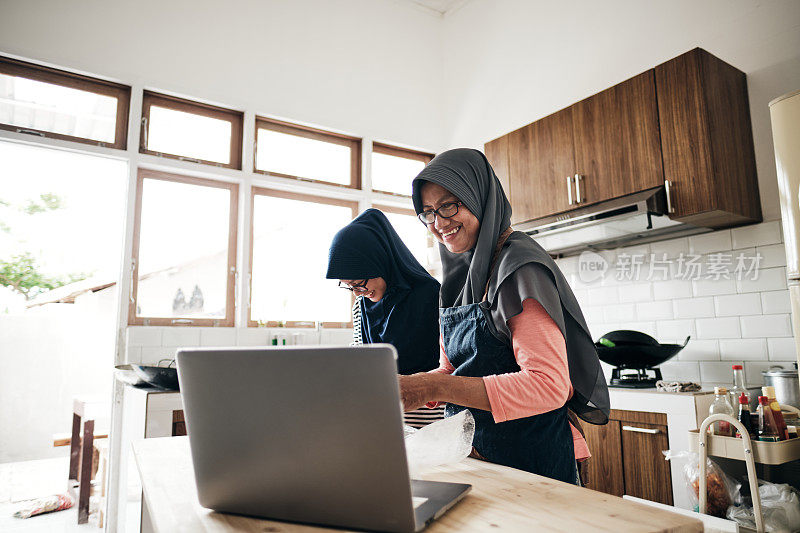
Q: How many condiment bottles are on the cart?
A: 5